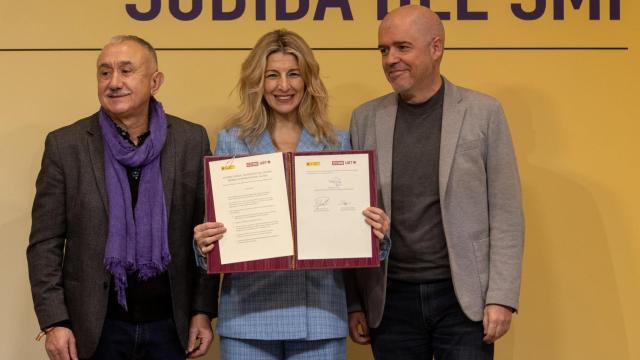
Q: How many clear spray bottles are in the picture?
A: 0